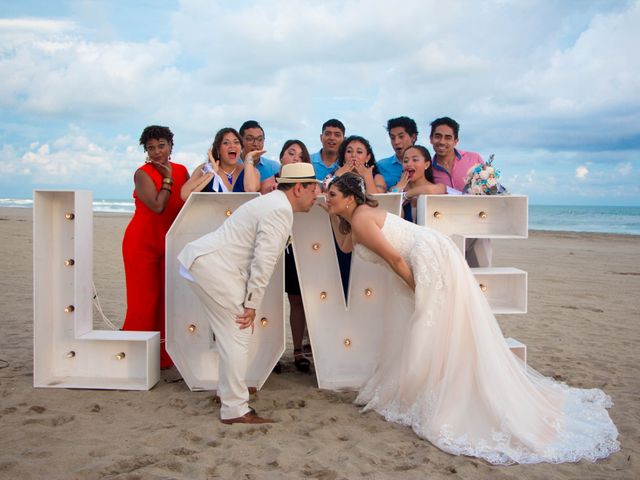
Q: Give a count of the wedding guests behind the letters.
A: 9